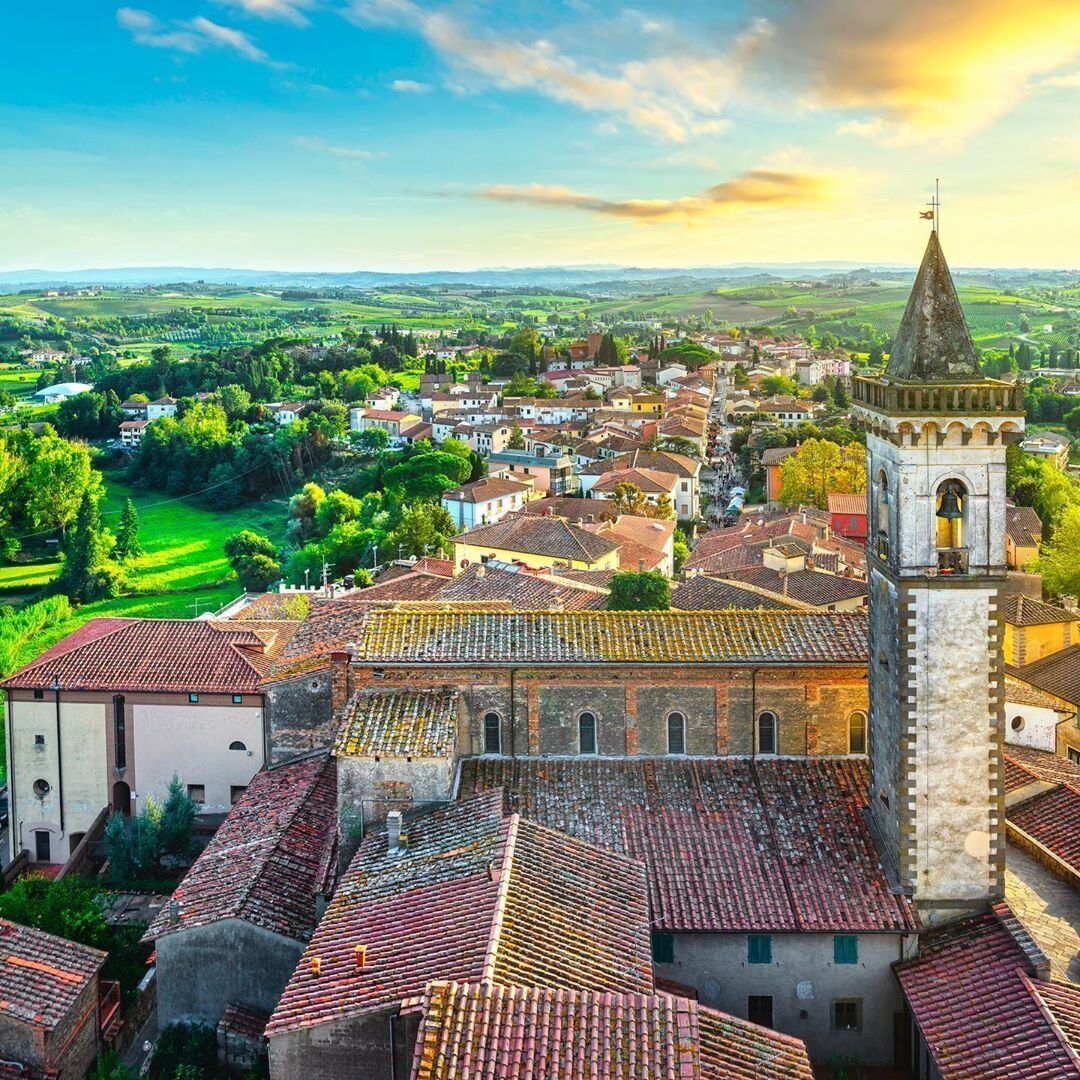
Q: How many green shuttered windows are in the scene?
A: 3